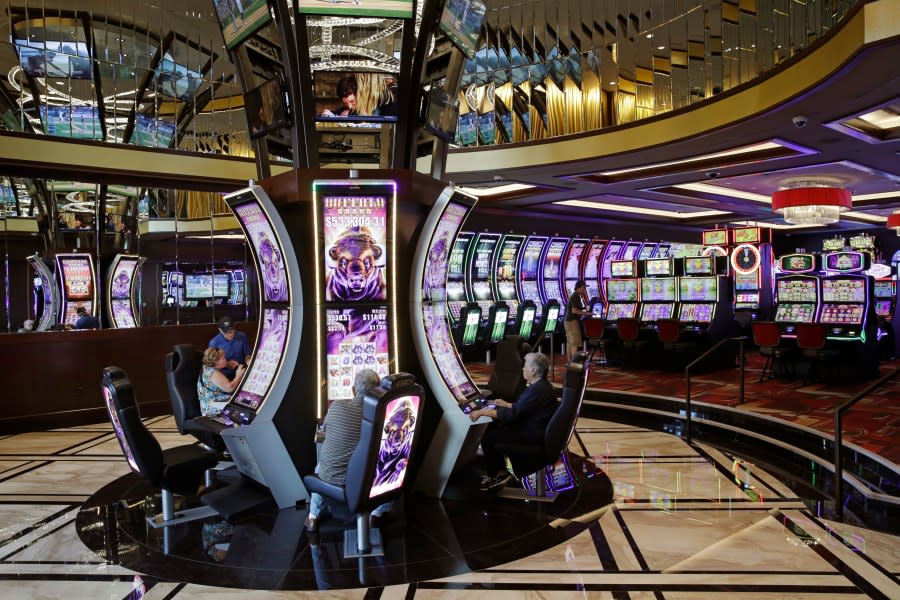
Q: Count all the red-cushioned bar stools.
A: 5